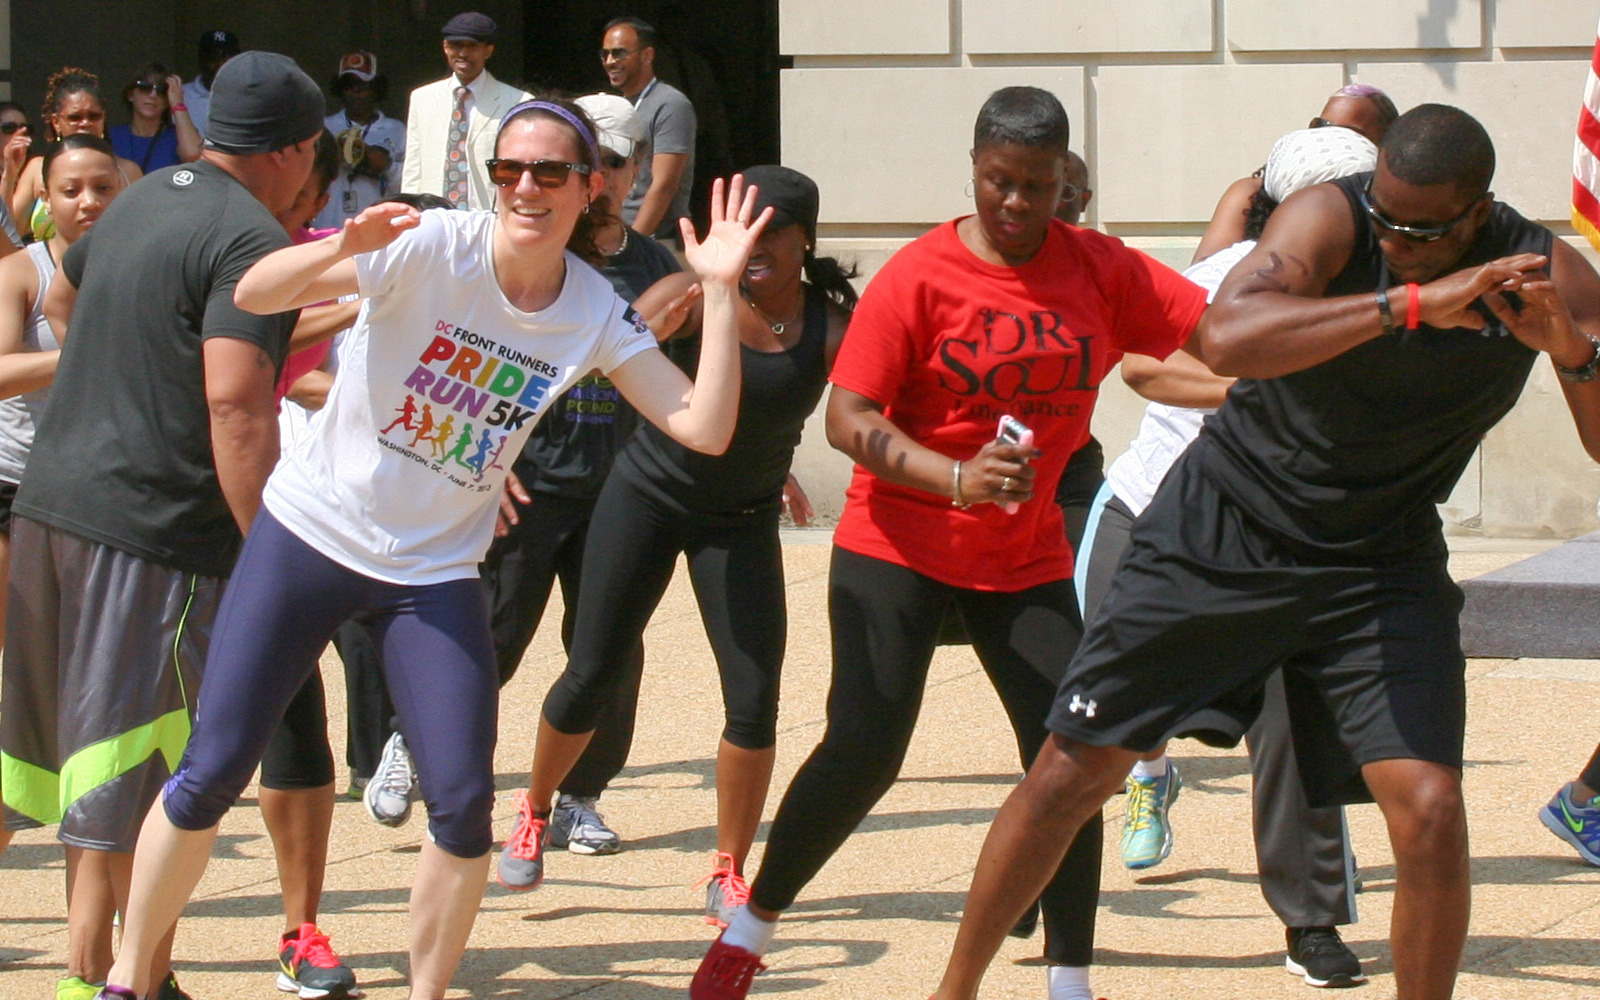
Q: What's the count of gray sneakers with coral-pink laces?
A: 2